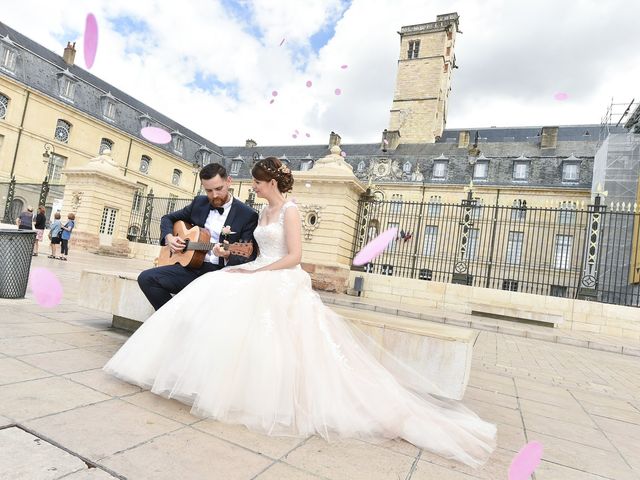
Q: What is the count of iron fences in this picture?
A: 2